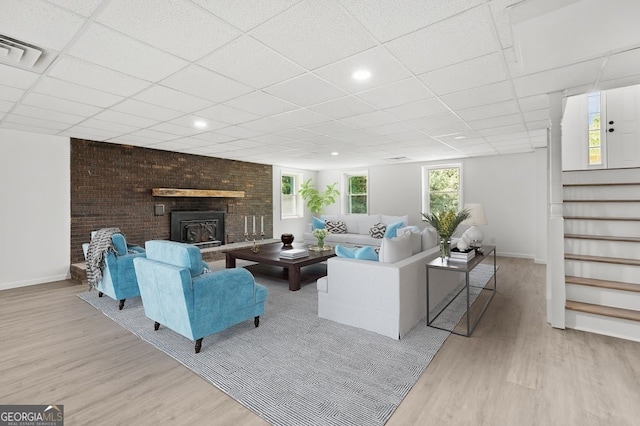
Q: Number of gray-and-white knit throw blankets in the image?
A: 1